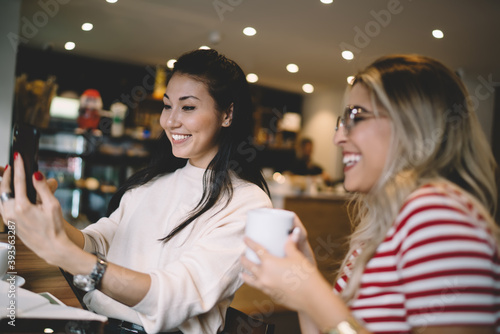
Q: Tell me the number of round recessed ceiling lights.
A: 13